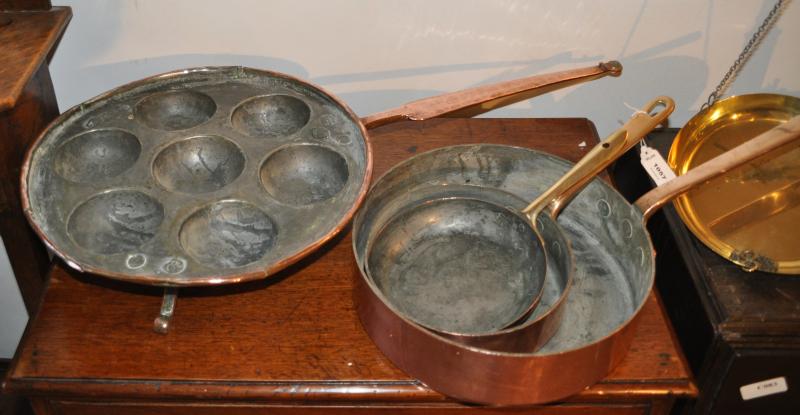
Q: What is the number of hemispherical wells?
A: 7